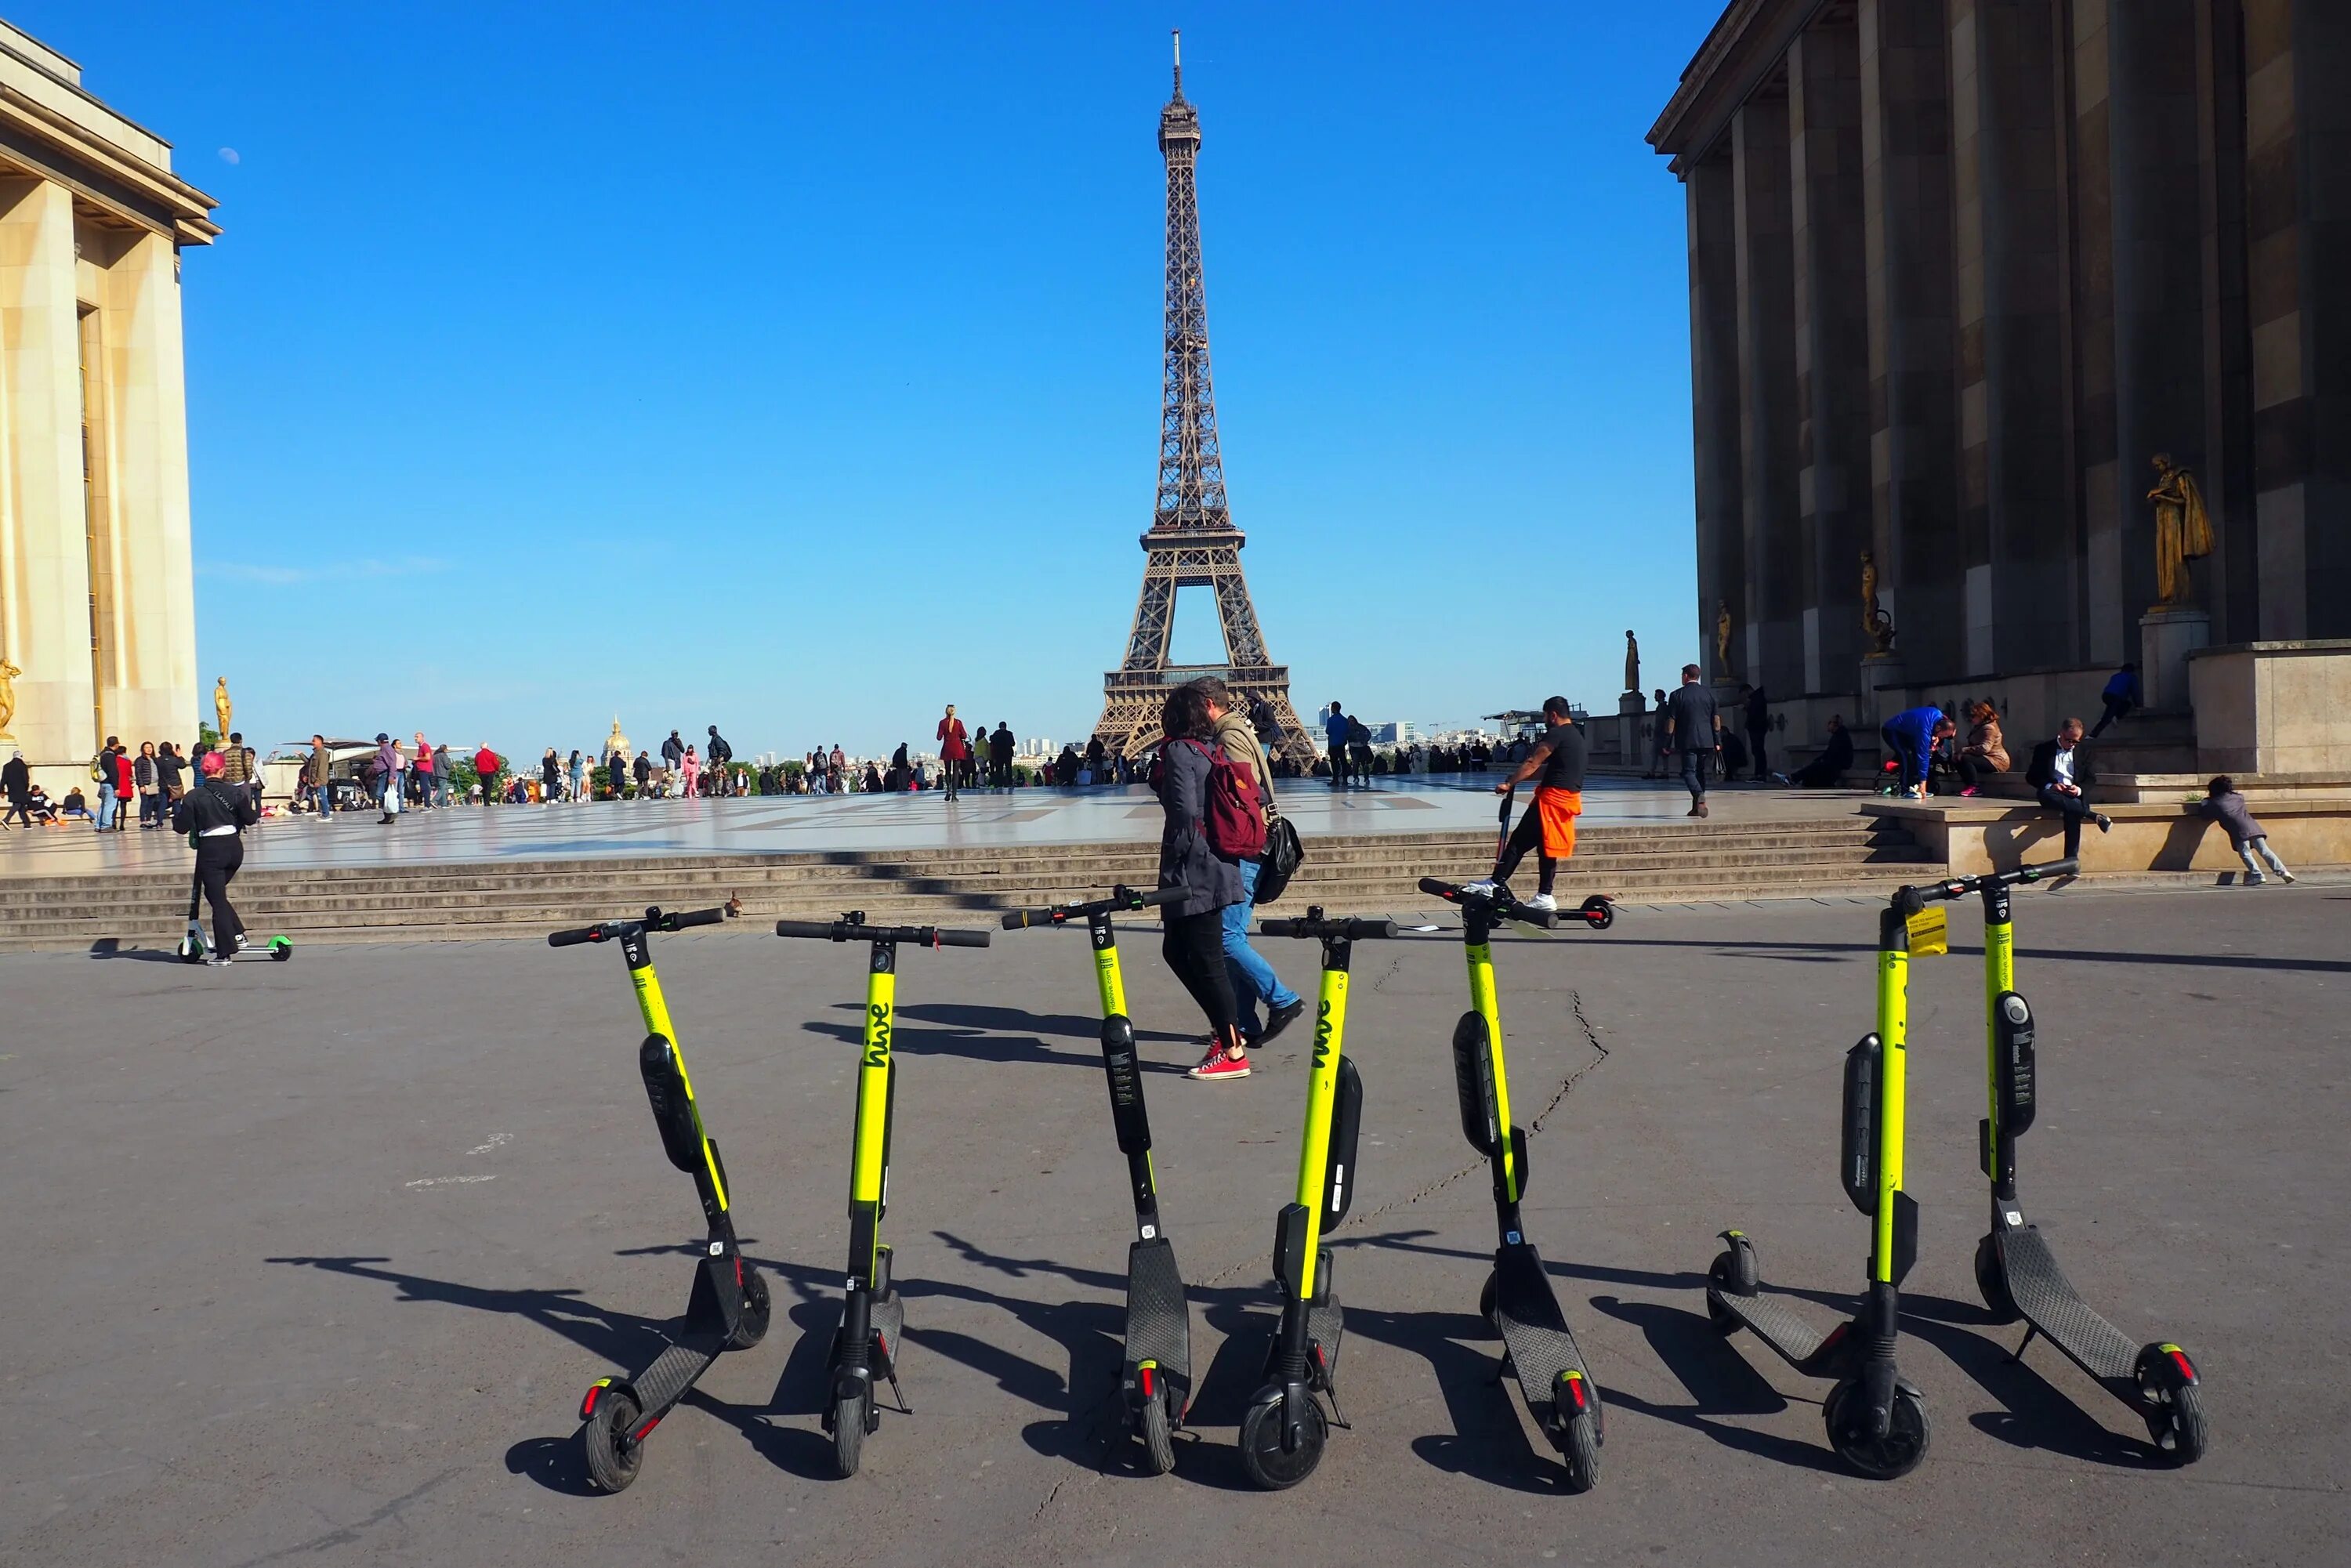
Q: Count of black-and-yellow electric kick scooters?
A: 7